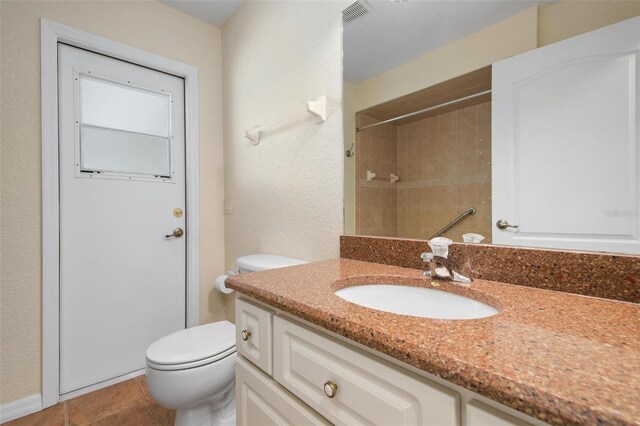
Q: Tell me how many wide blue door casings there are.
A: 0